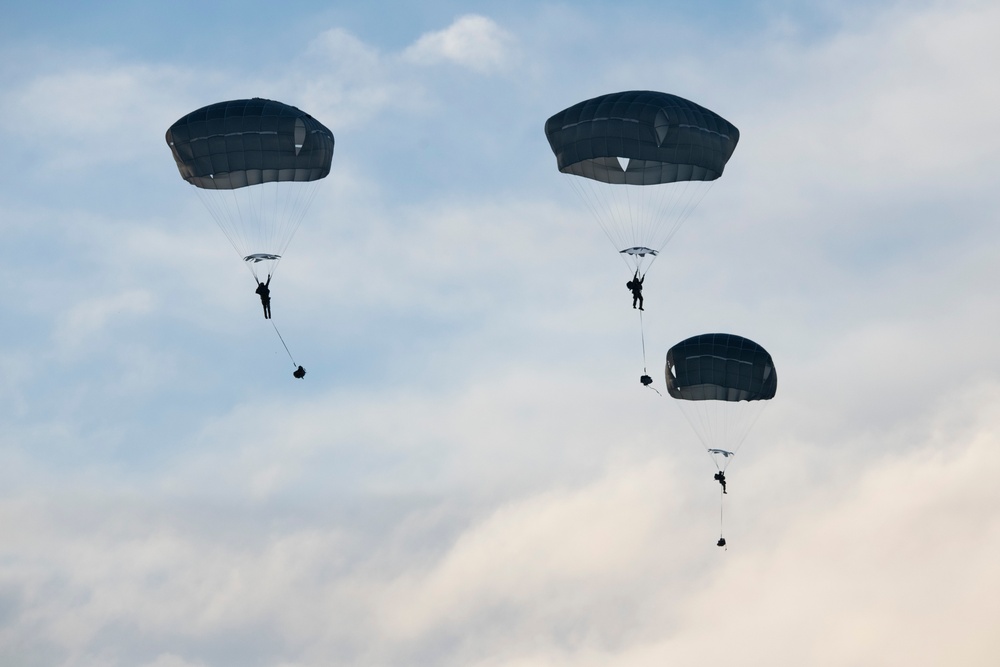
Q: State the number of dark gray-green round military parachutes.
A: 3